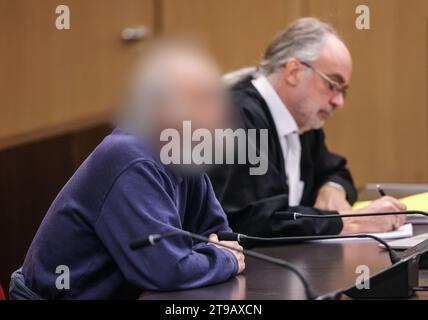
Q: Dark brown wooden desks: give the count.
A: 1